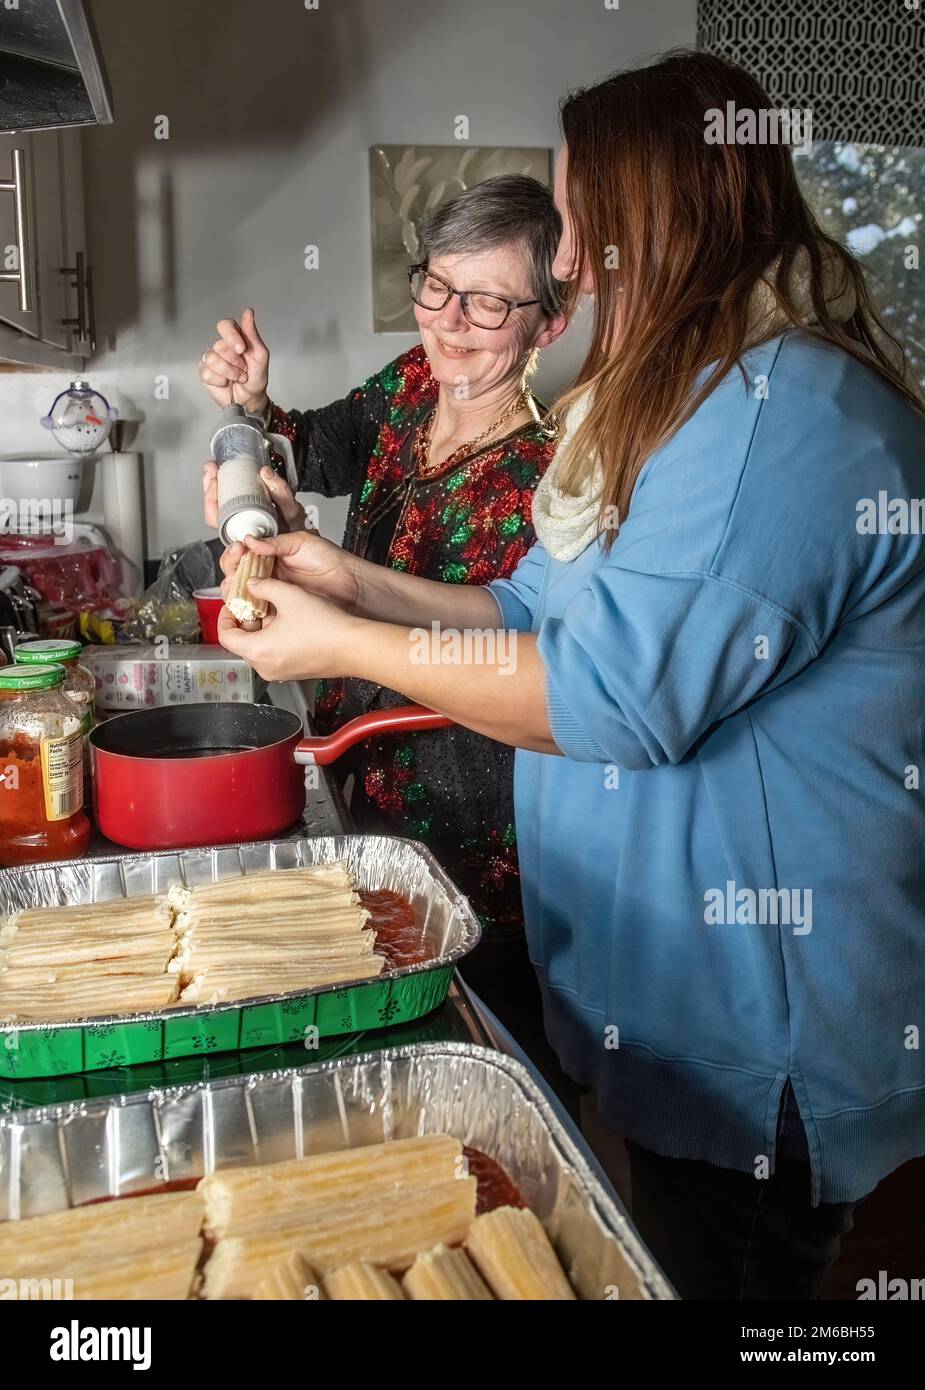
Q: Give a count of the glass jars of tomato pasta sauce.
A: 2